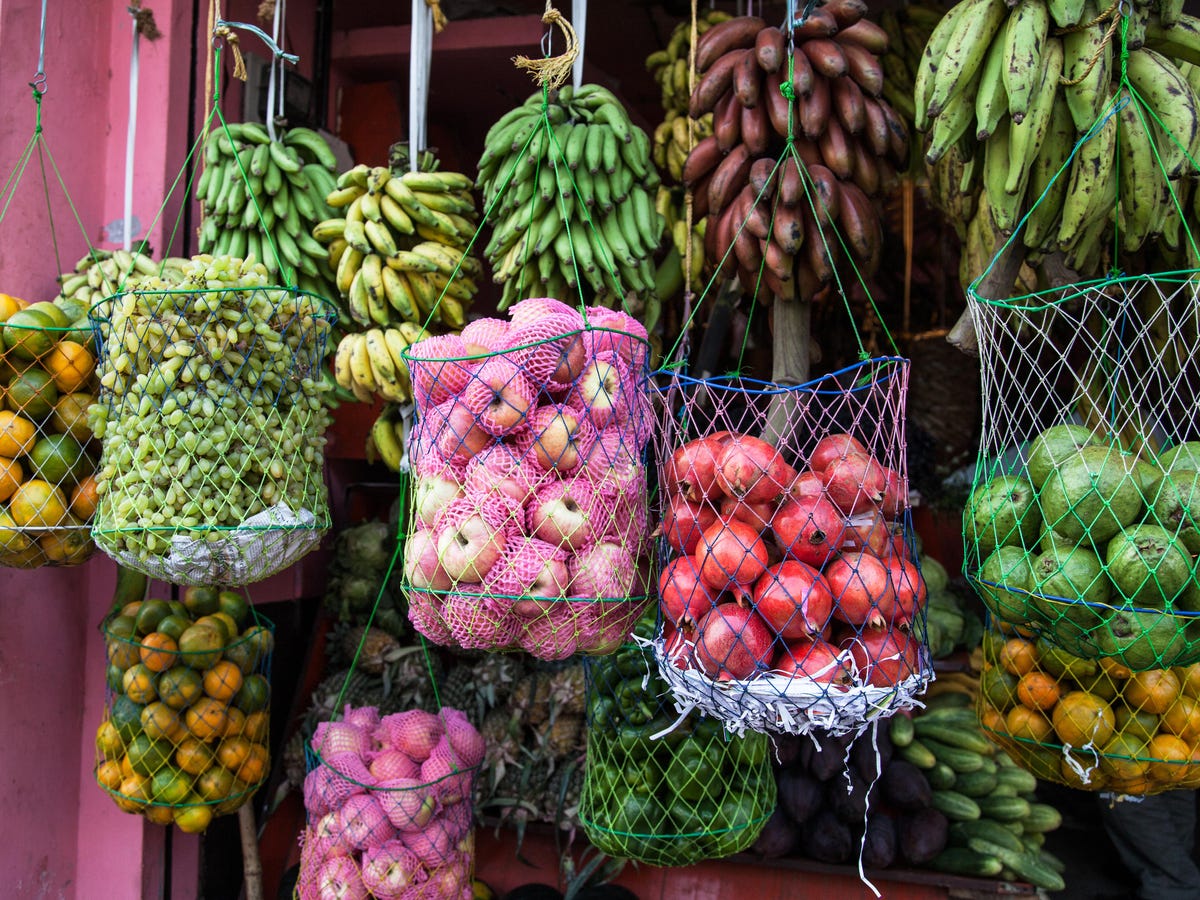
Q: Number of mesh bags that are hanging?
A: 9